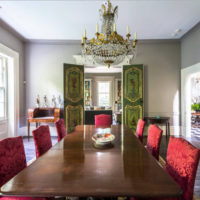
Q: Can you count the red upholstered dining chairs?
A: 7